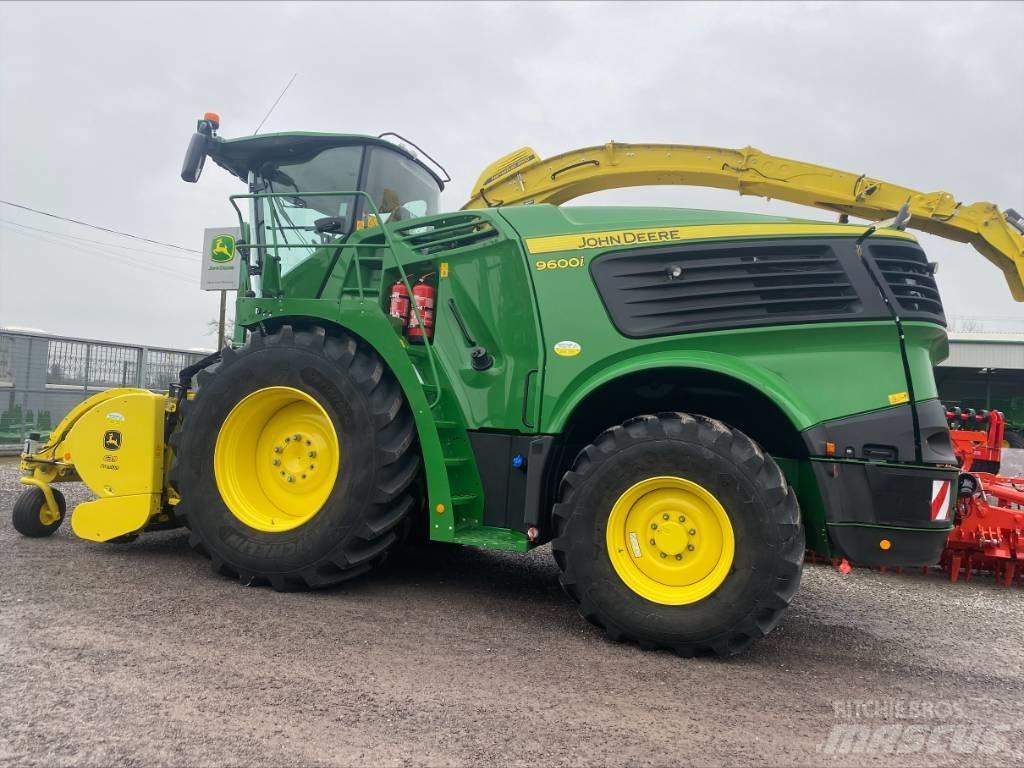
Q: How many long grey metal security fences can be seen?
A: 1